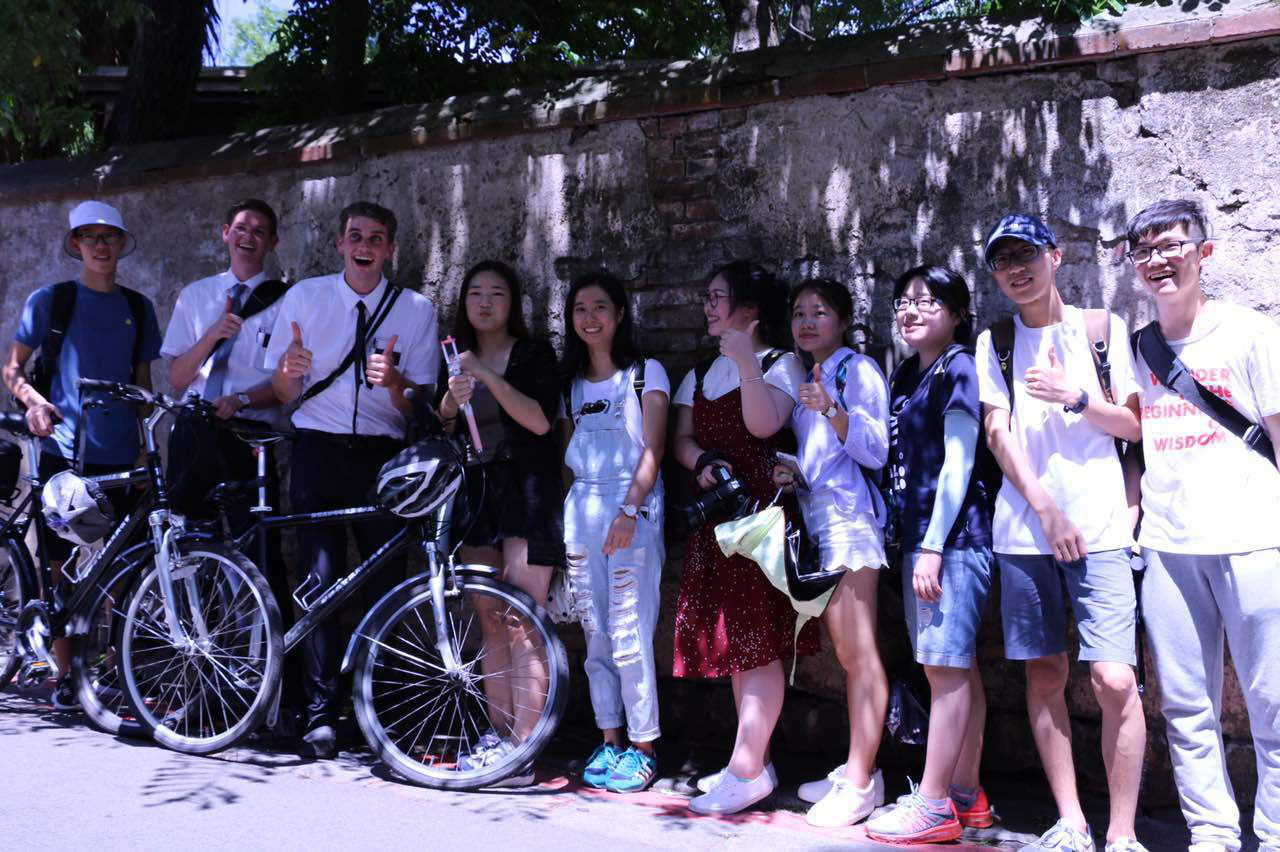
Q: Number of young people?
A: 10